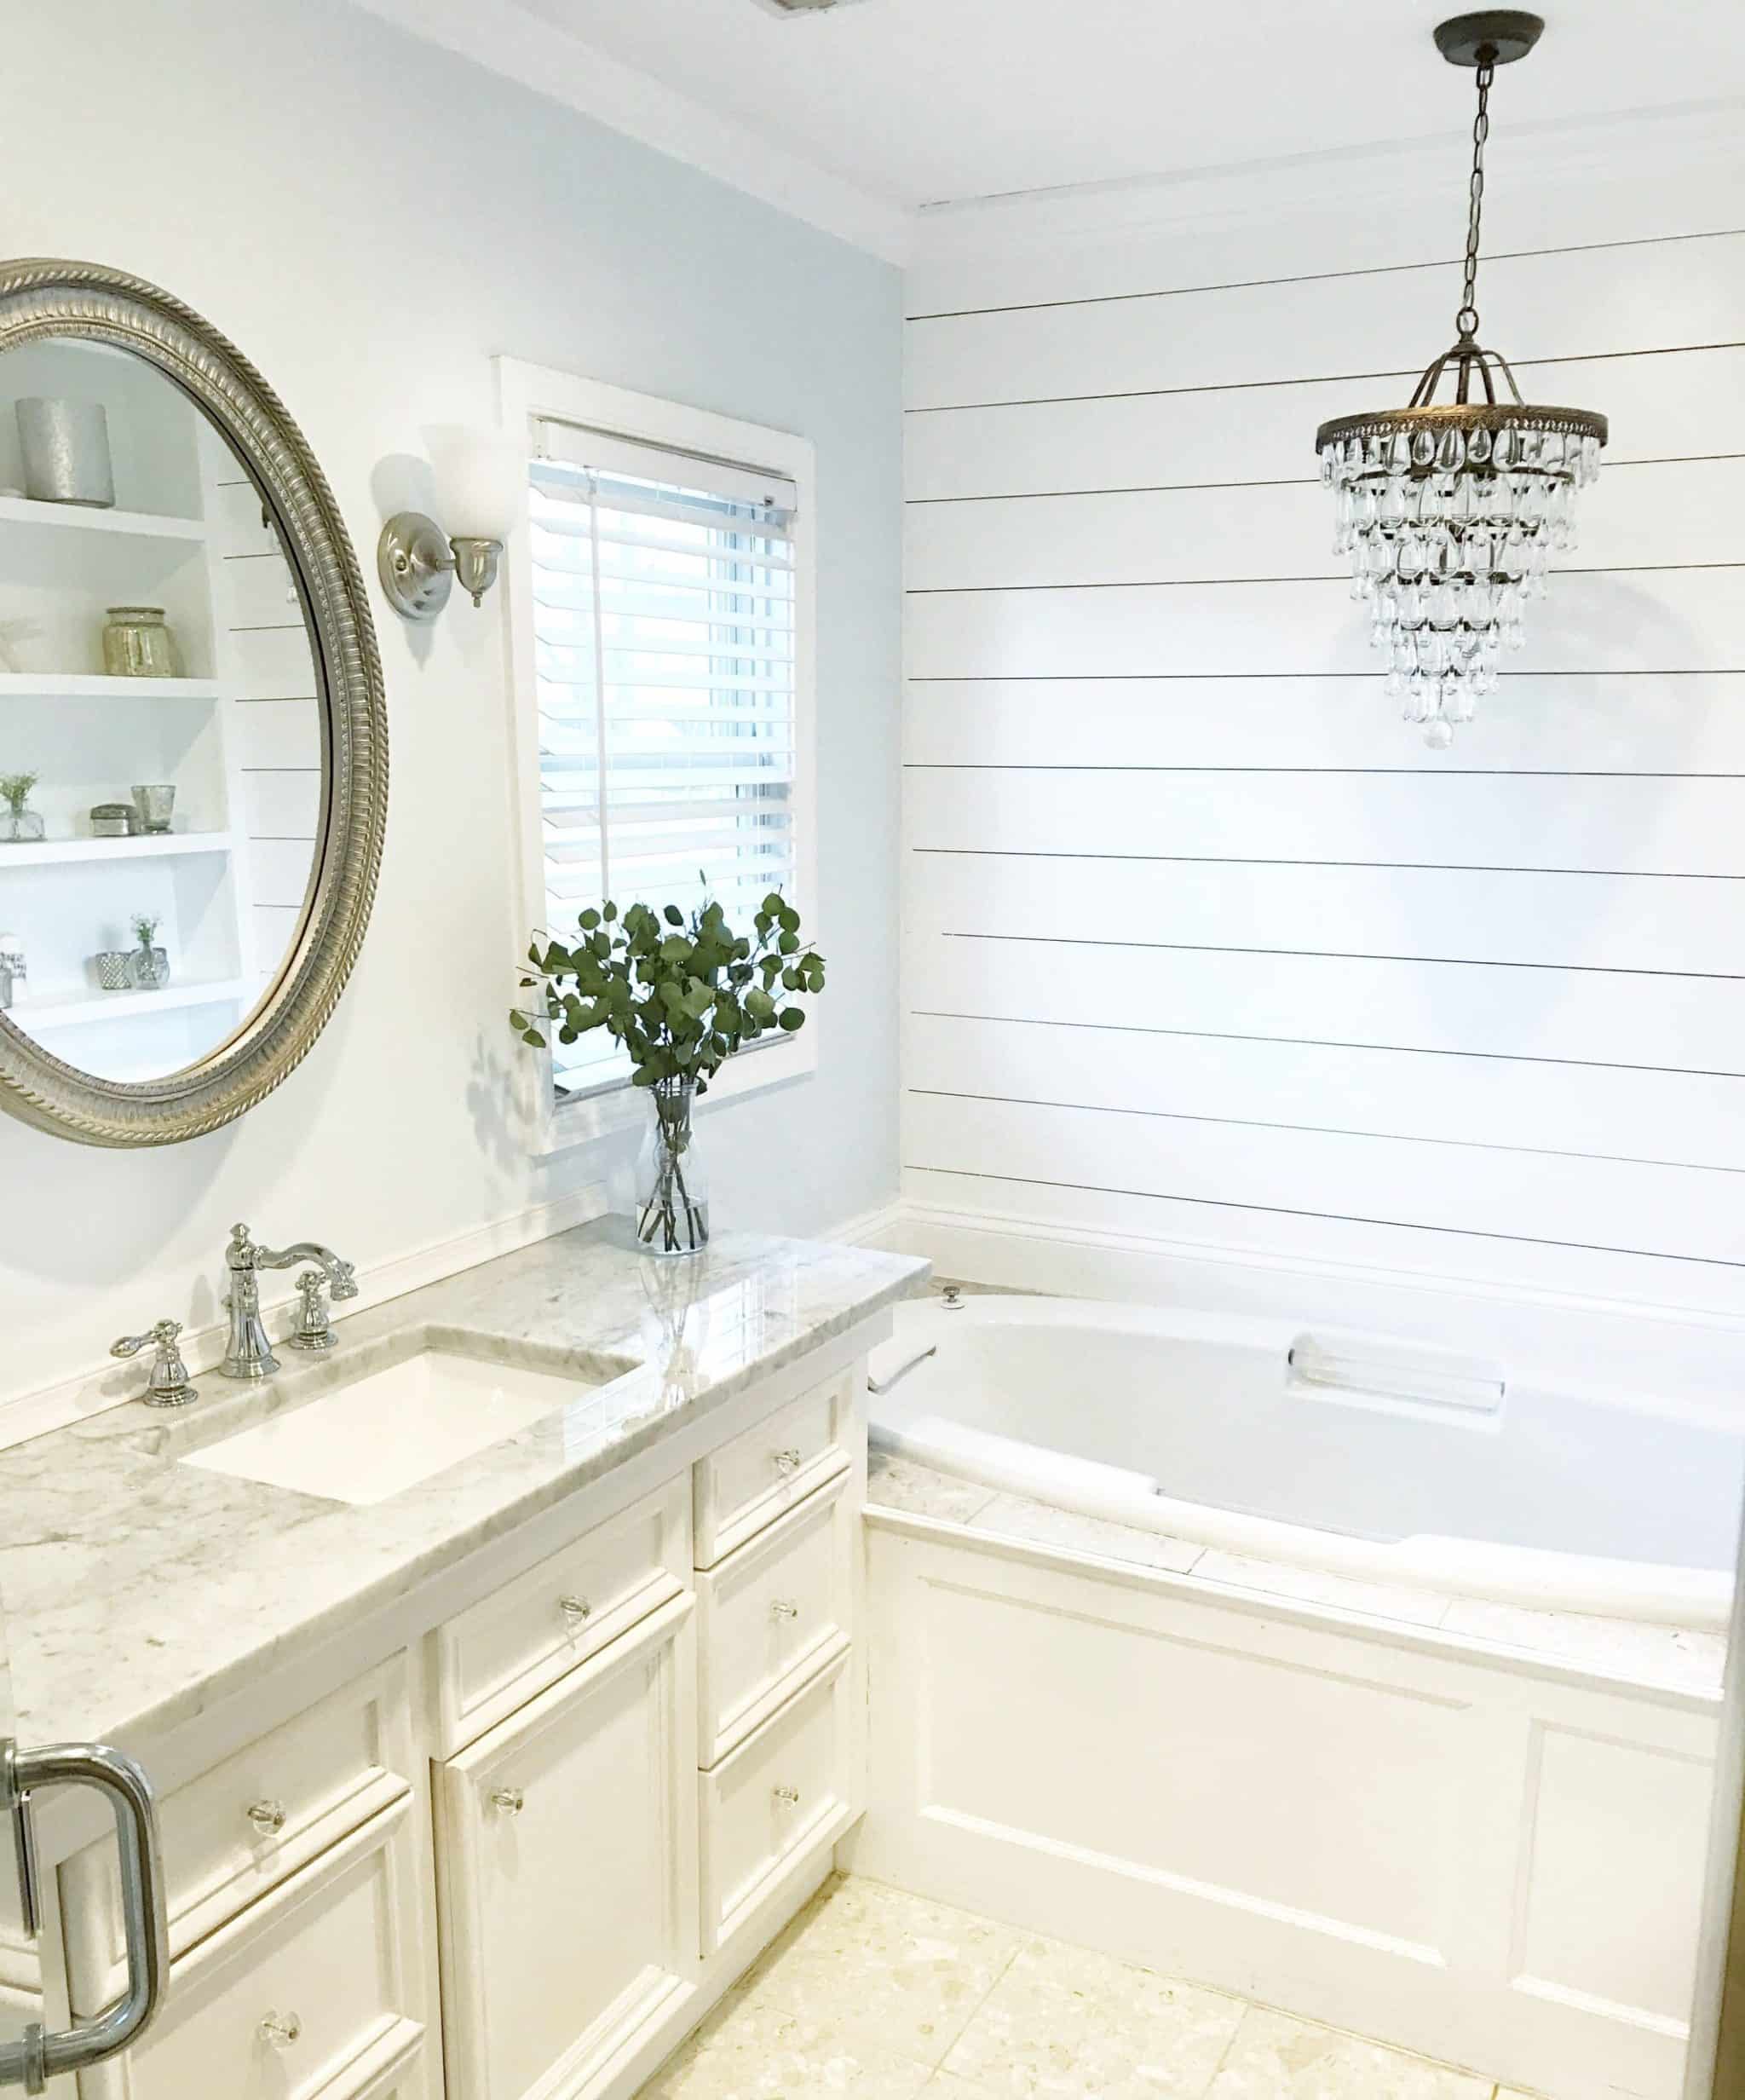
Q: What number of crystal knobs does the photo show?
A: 7